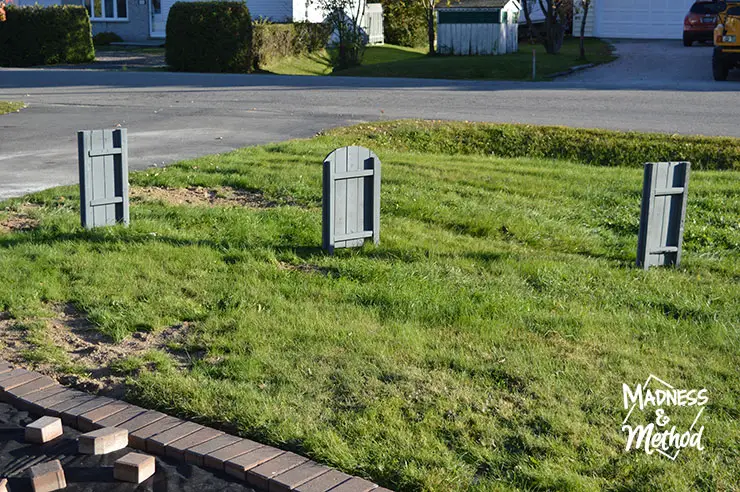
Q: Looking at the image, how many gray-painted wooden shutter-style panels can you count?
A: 3